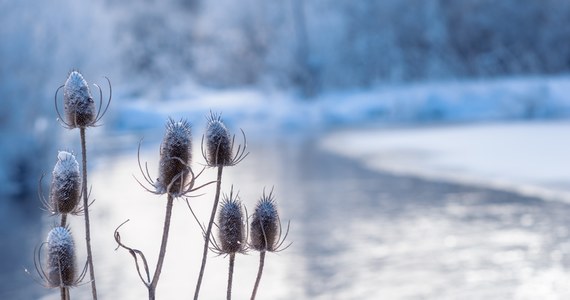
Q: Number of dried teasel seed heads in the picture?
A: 7